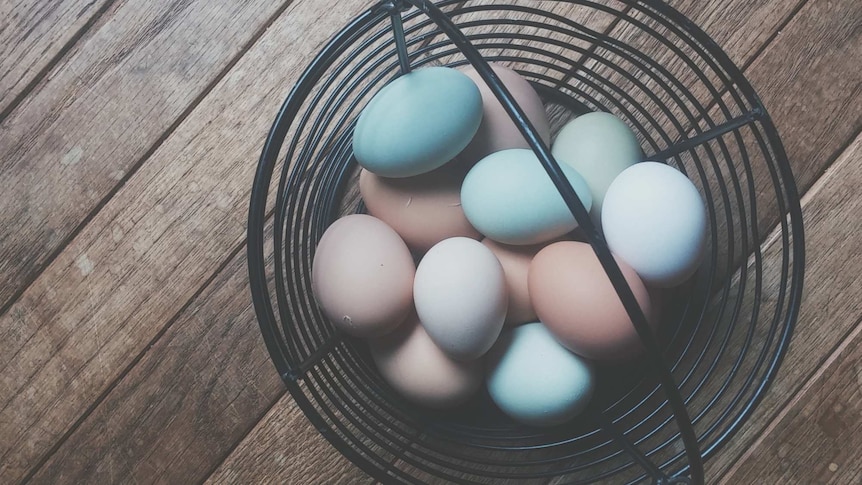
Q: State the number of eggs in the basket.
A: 12